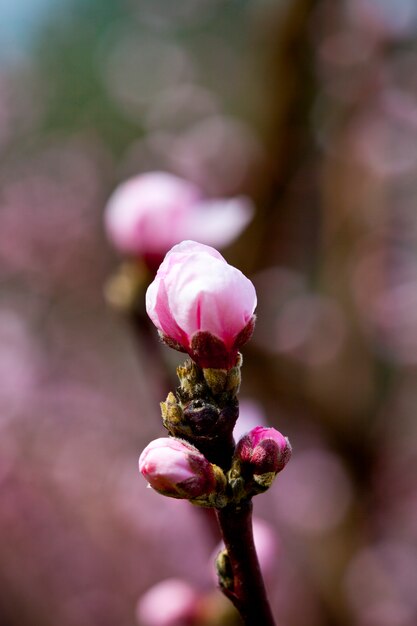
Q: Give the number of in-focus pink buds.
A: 3